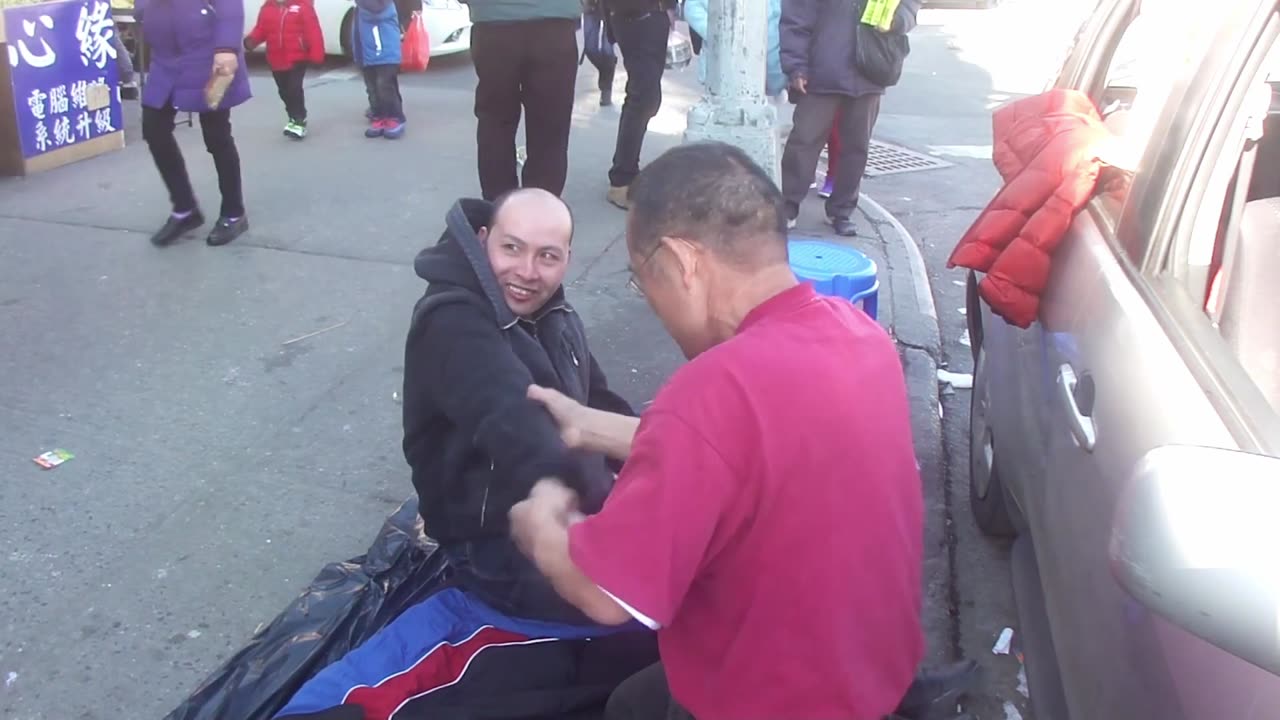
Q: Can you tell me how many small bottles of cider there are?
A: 0